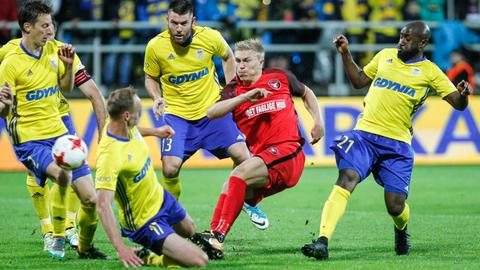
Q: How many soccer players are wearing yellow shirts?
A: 5